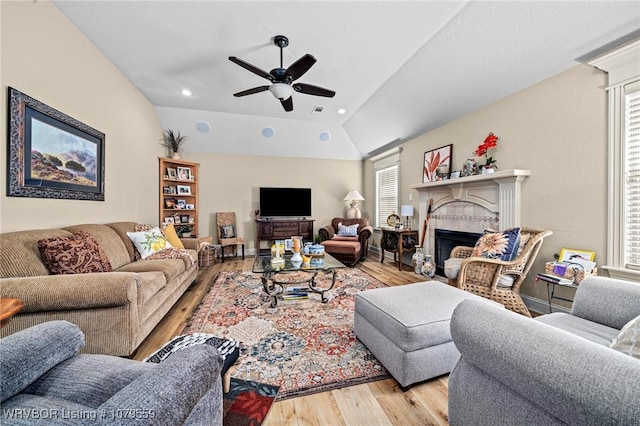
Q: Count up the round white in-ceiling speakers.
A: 3